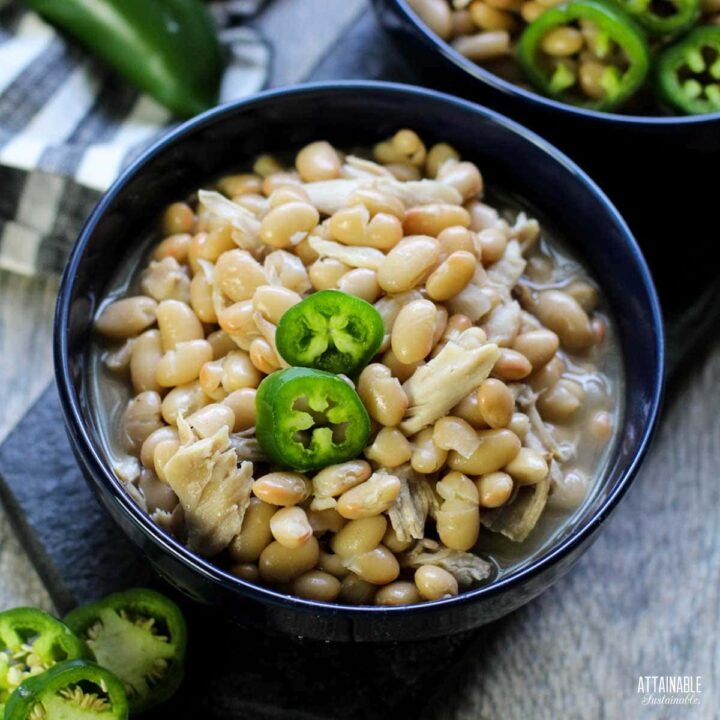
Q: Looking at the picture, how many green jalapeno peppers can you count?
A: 9